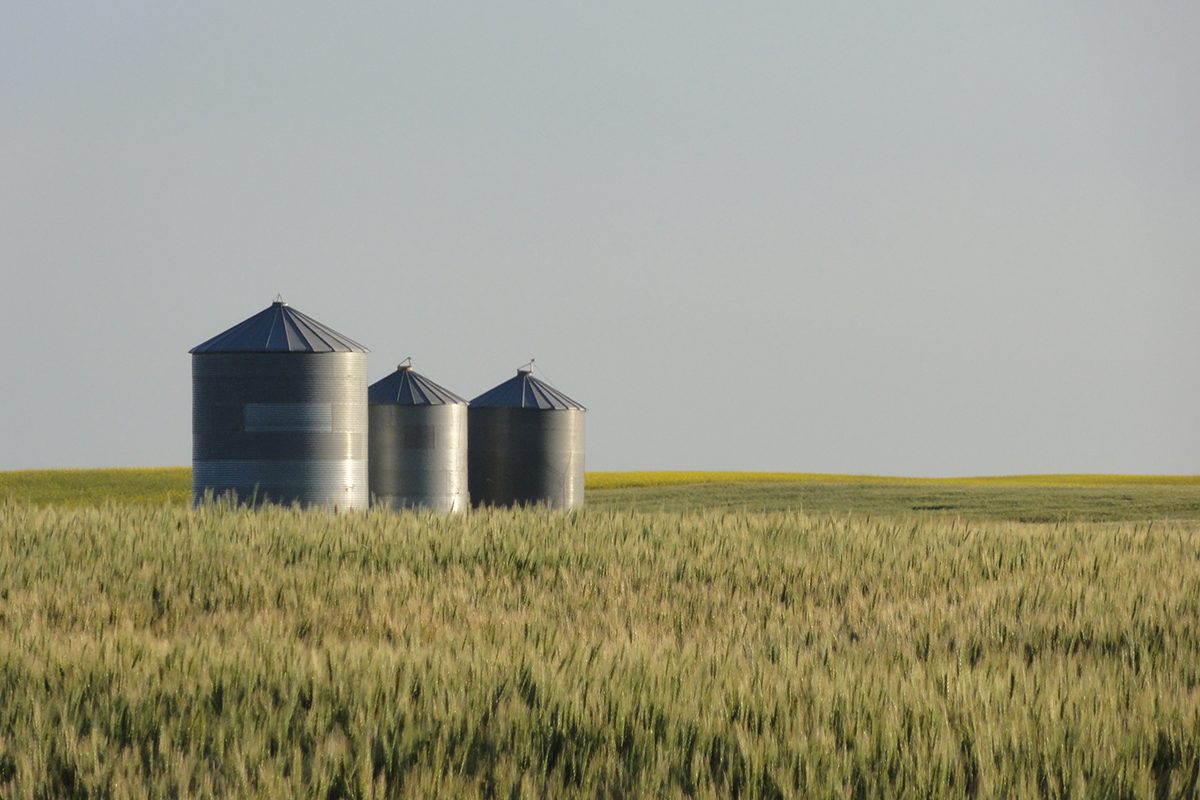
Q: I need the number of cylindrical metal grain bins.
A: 3